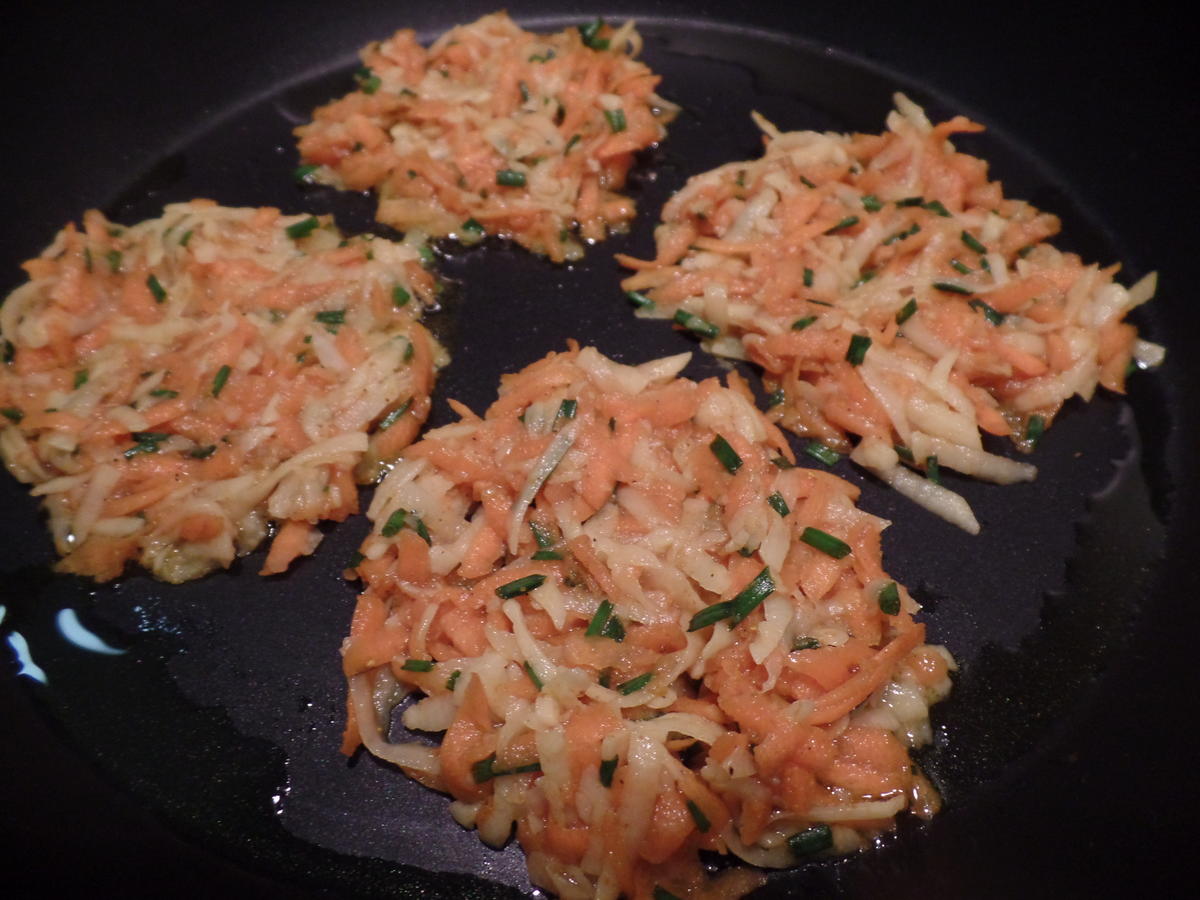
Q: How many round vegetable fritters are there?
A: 4